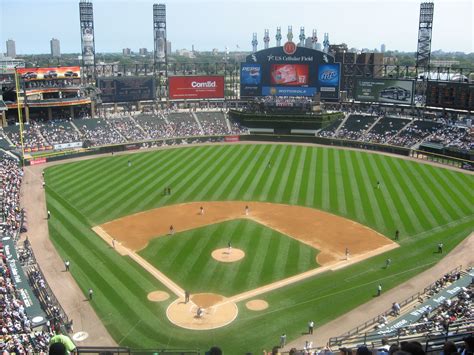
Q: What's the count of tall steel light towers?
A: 3